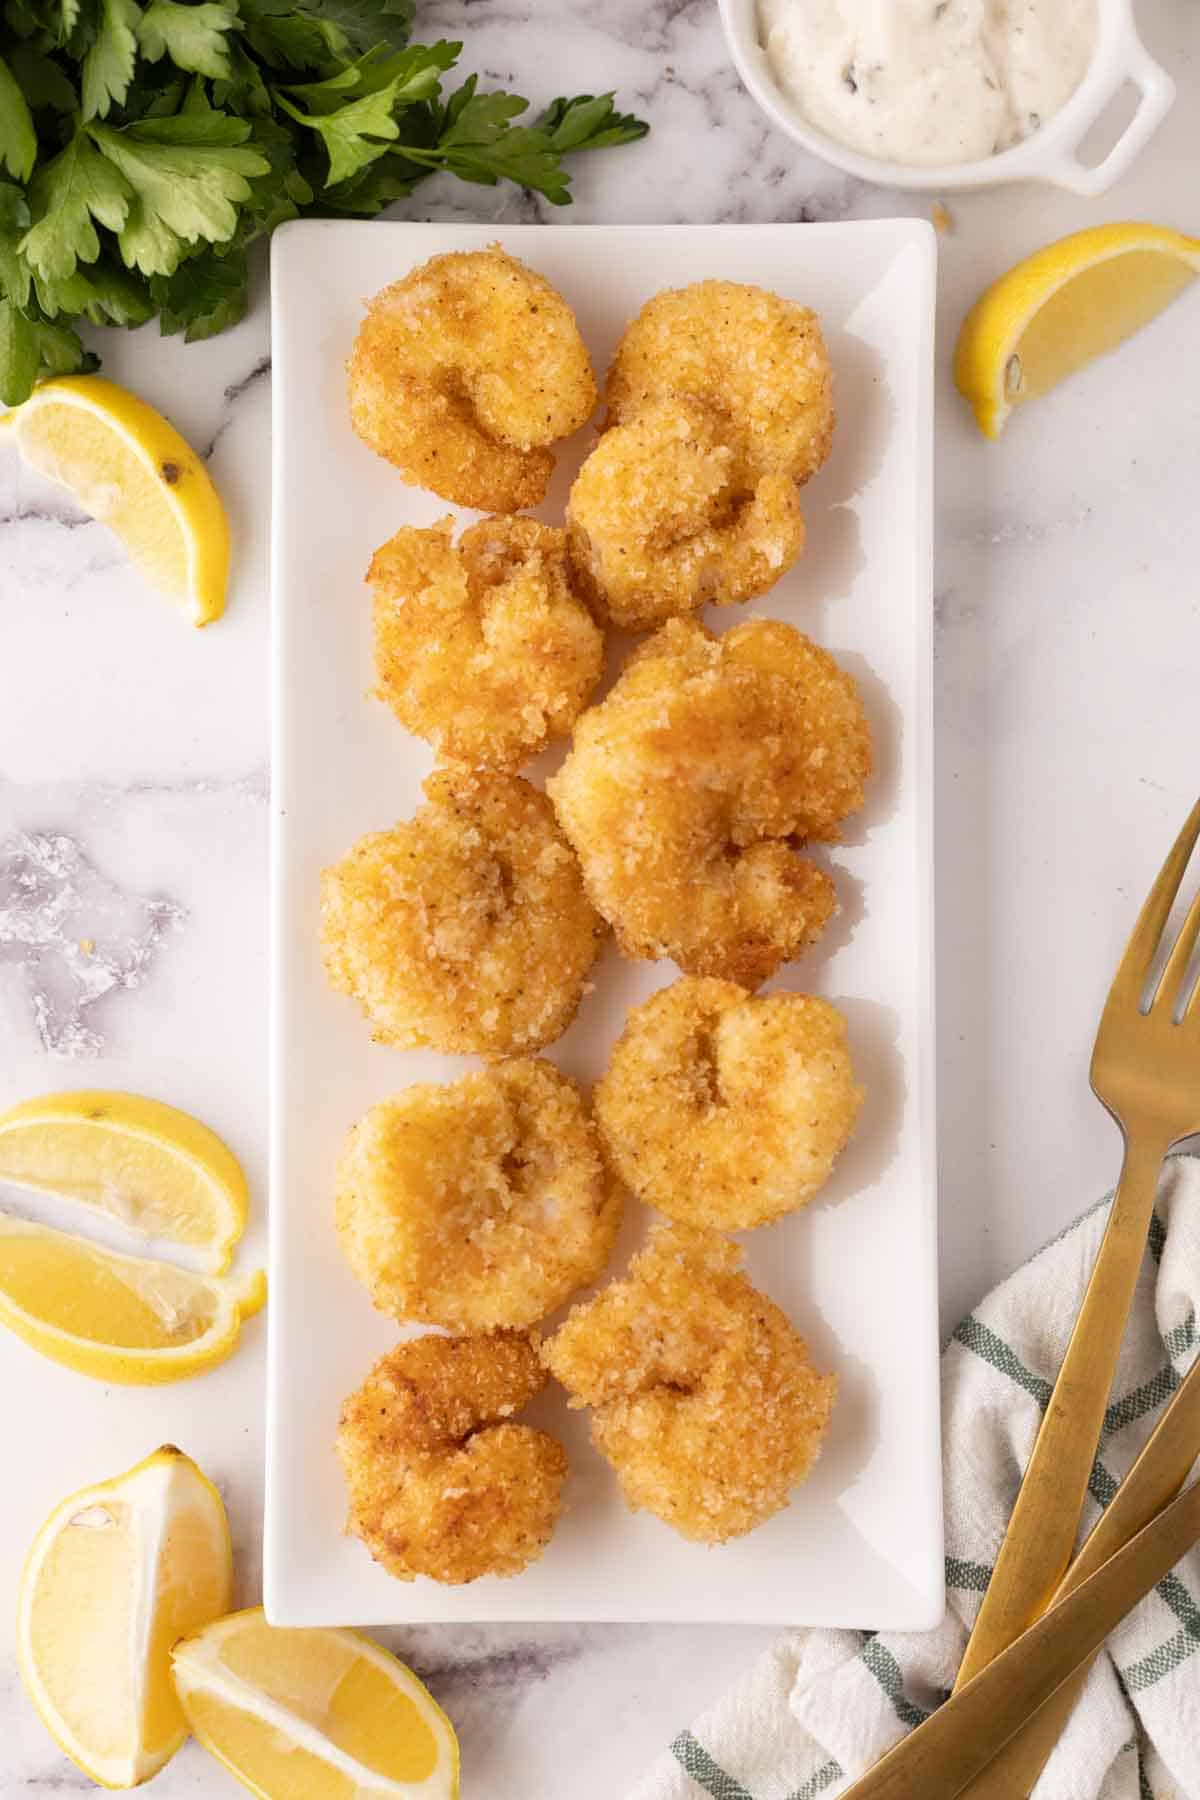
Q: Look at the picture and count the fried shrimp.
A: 10